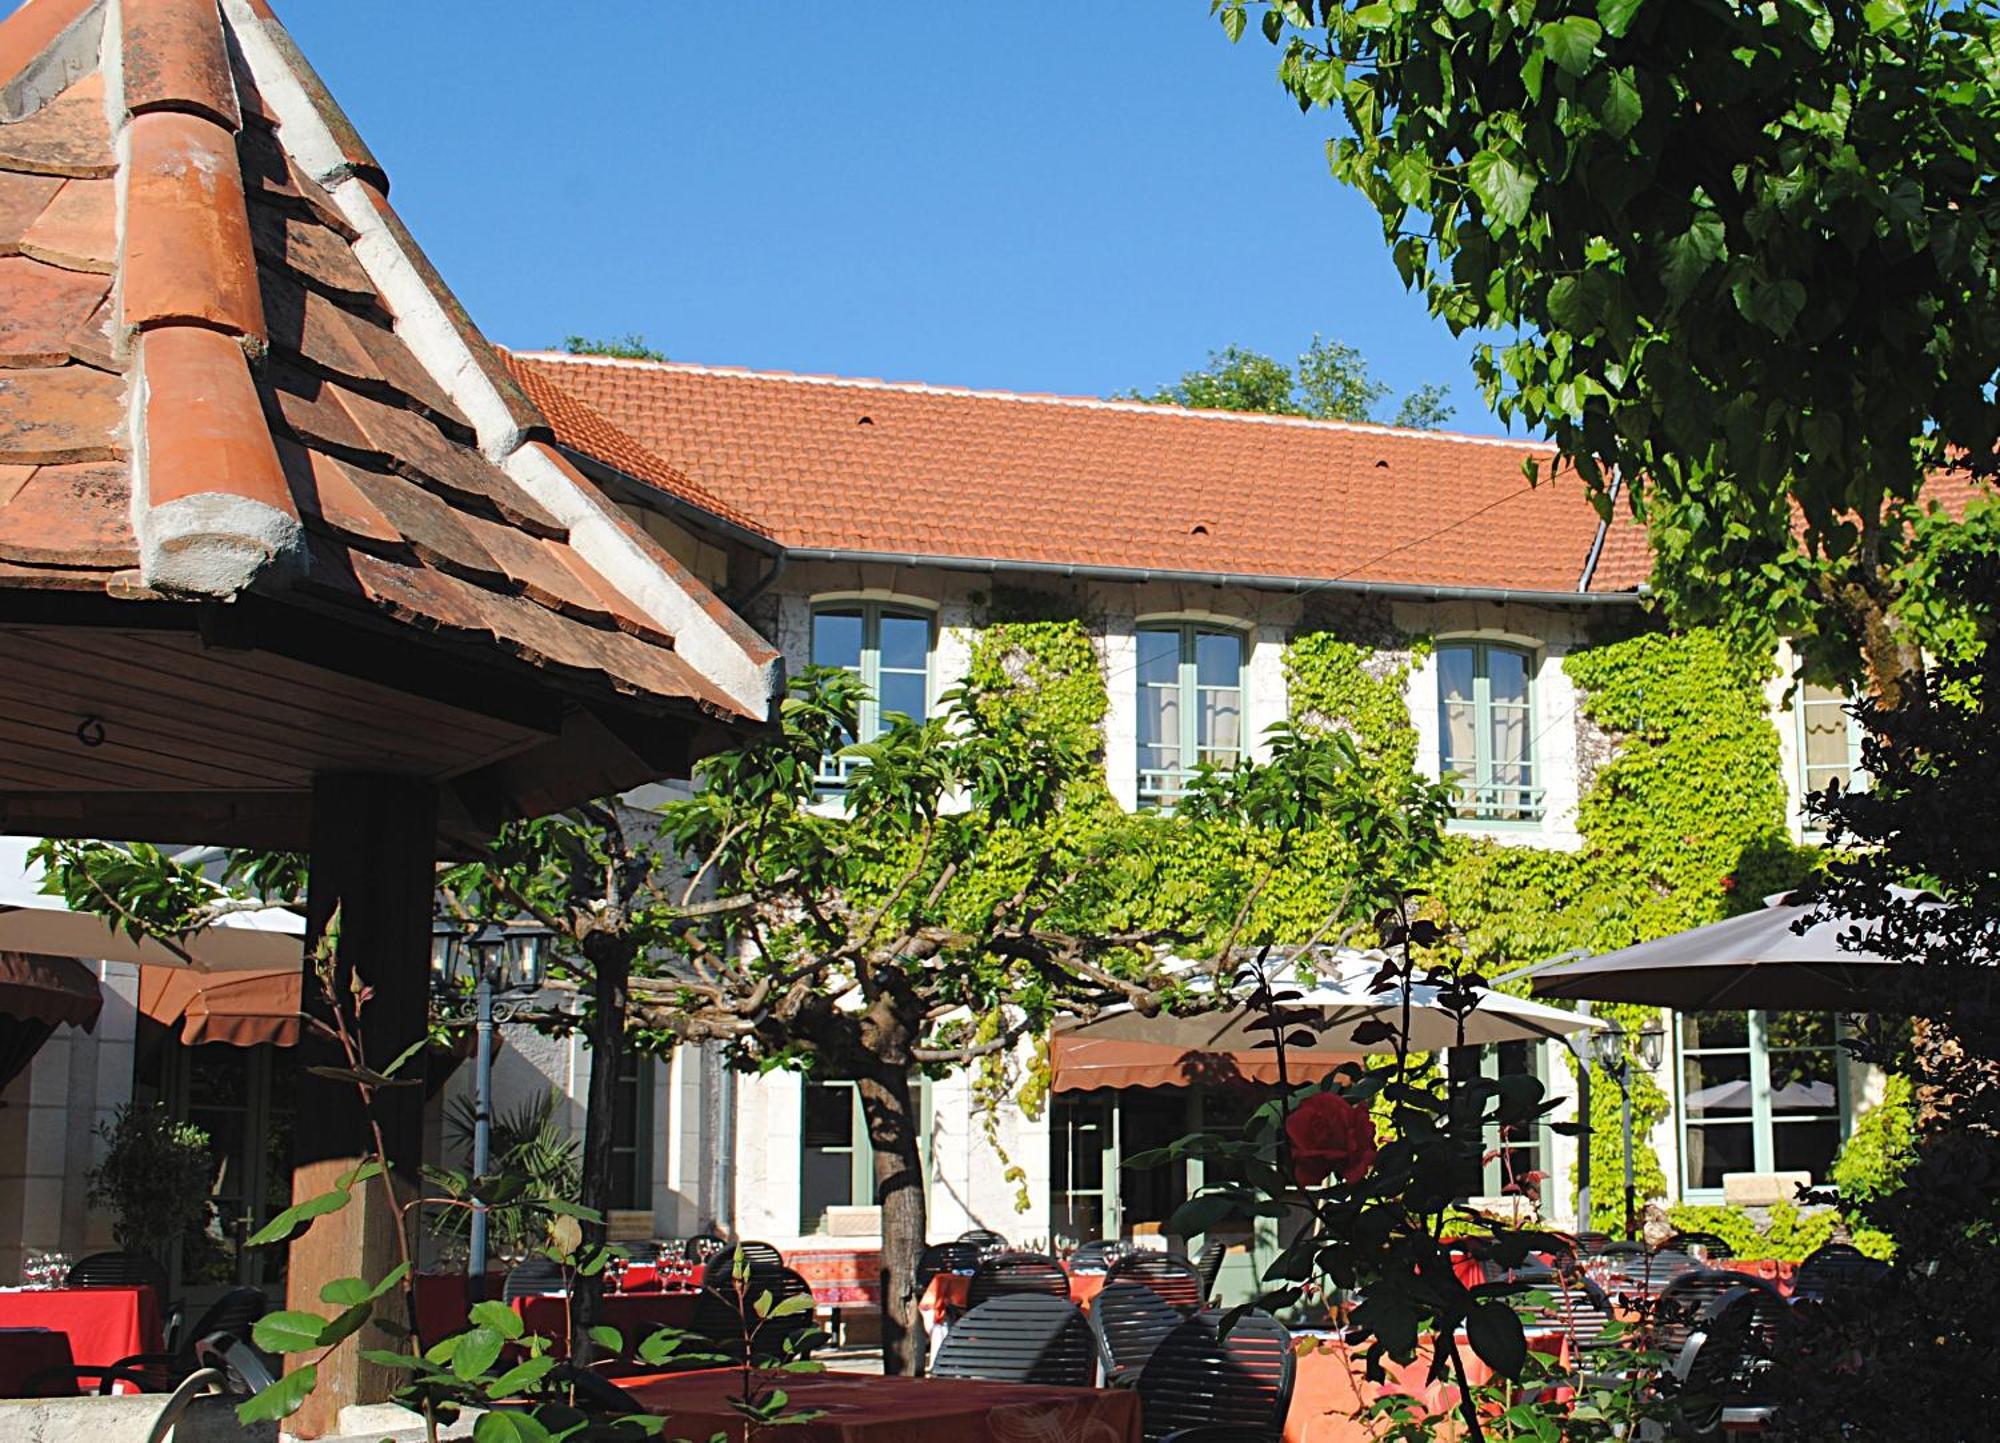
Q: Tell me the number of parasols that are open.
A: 3